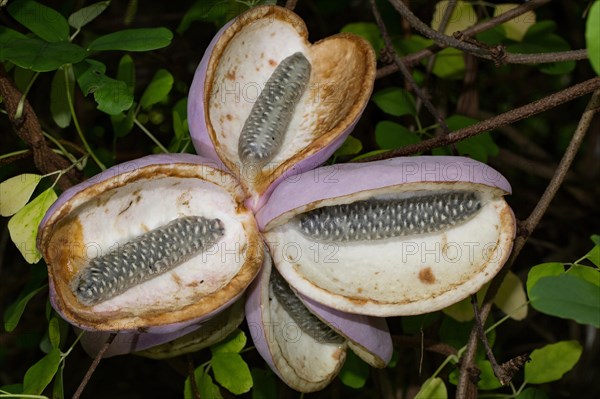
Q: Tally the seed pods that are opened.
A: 4